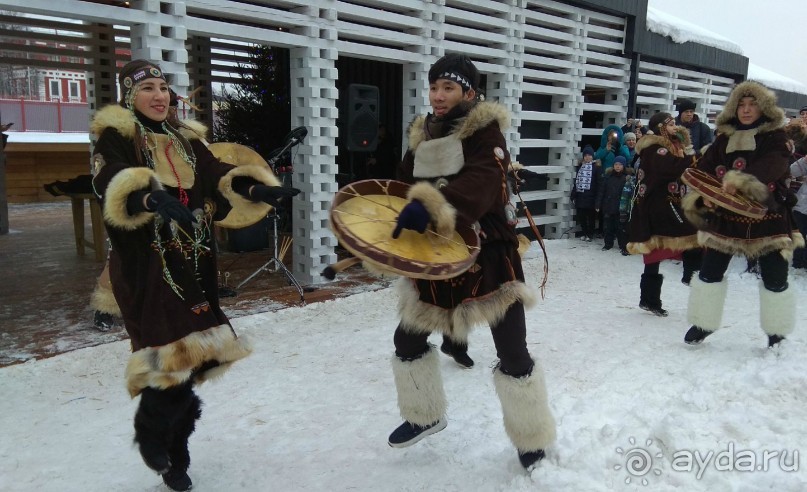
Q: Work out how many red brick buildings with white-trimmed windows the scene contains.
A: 1